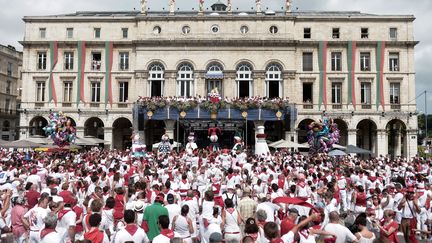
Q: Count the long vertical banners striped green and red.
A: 6